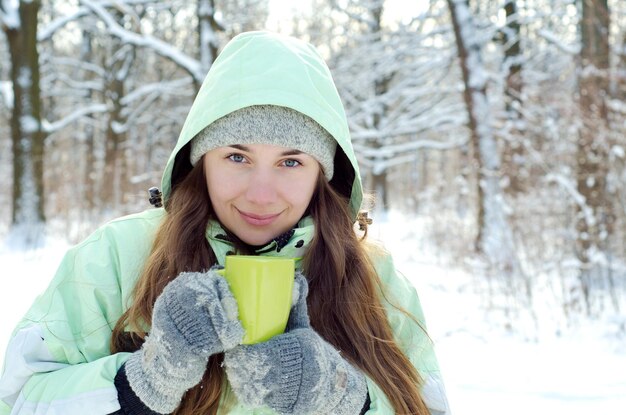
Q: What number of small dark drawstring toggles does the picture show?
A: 2